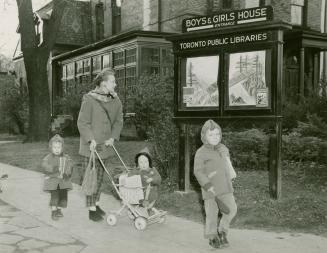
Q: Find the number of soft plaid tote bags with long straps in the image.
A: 1